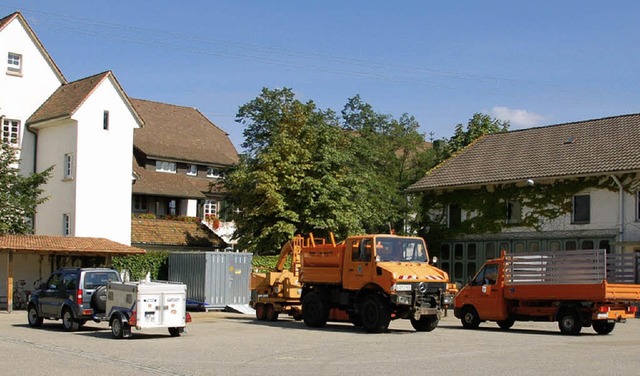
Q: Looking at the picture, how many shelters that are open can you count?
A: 1